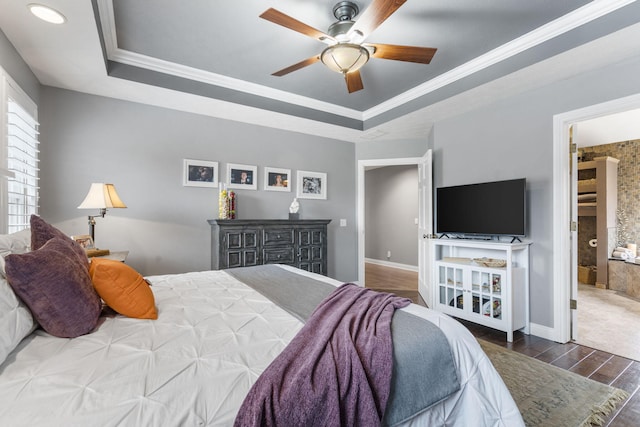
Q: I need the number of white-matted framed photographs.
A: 4